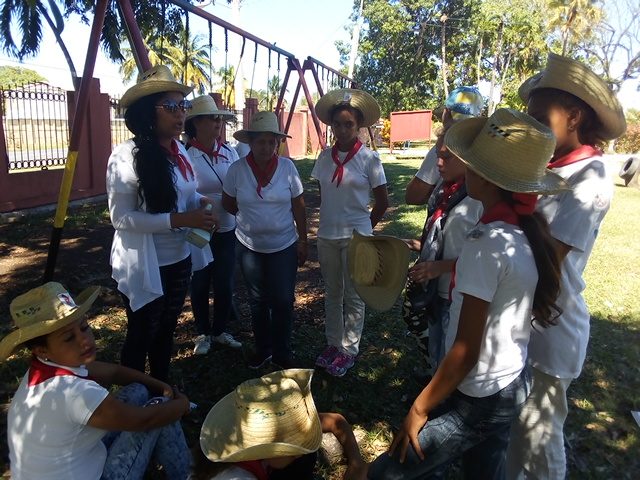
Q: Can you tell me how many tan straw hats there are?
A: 9